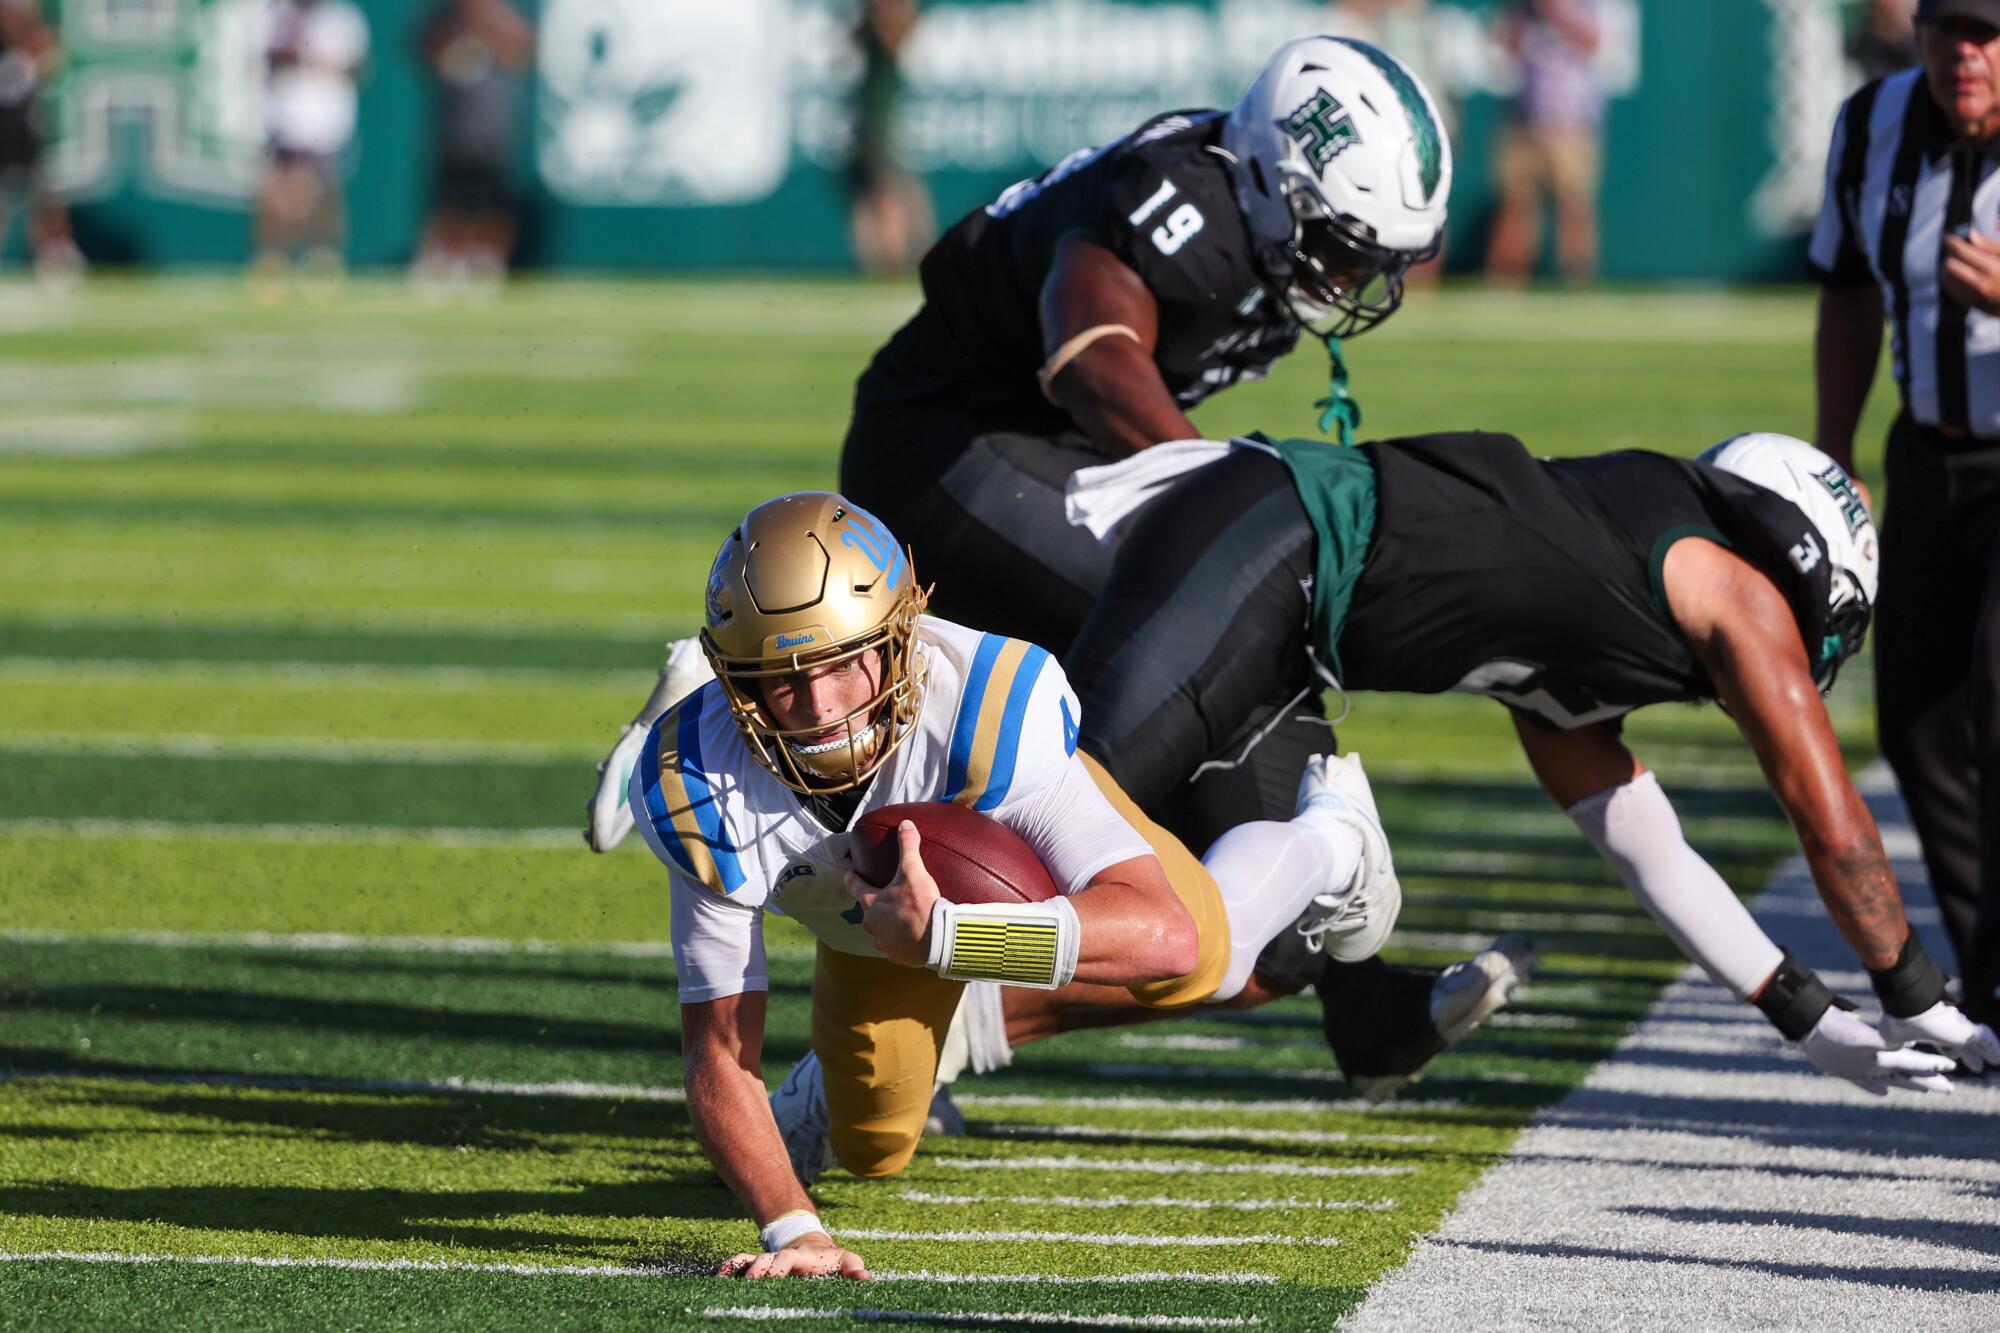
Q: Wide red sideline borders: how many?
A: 0